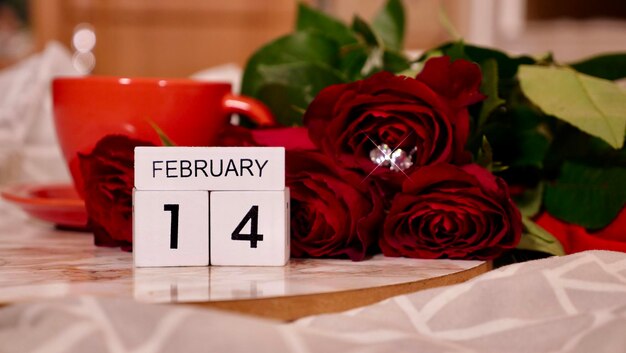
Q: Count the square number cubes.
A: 2